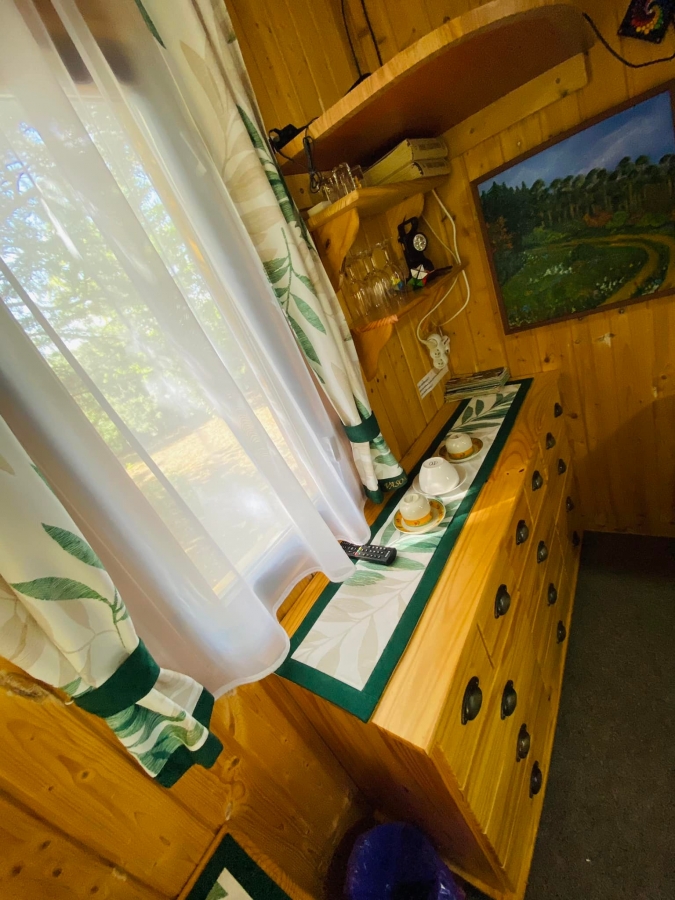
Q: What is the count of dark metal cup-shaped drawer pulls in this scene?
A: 15